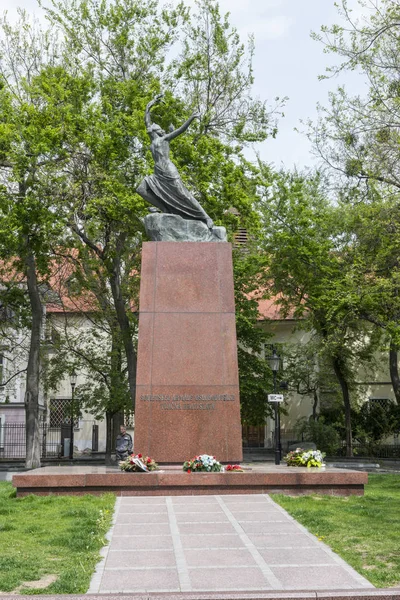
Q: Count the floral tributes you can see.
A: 4